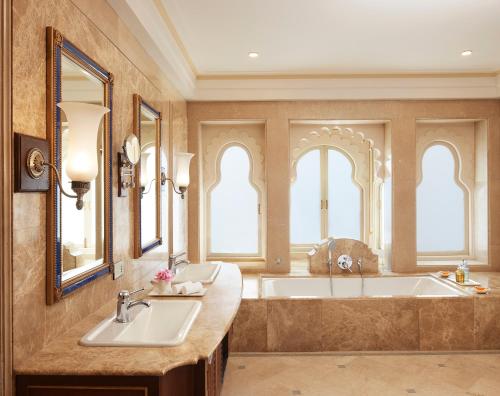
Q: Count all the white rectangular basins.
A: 2